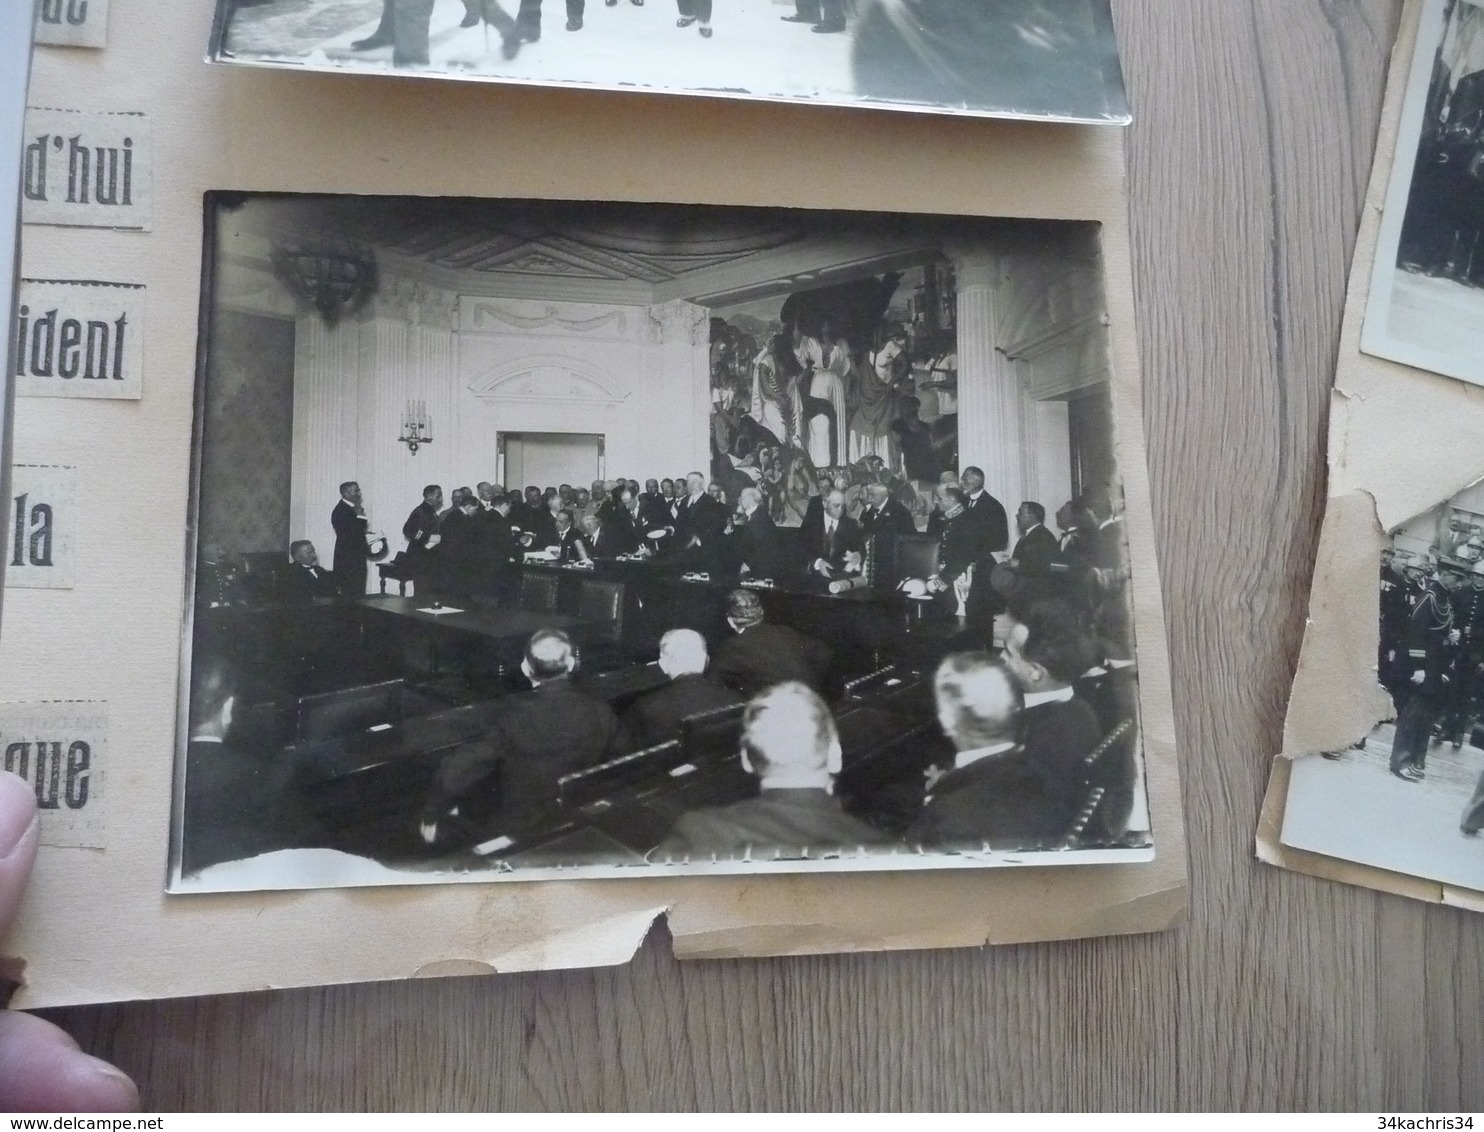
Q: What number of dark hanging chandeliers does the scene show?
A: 1